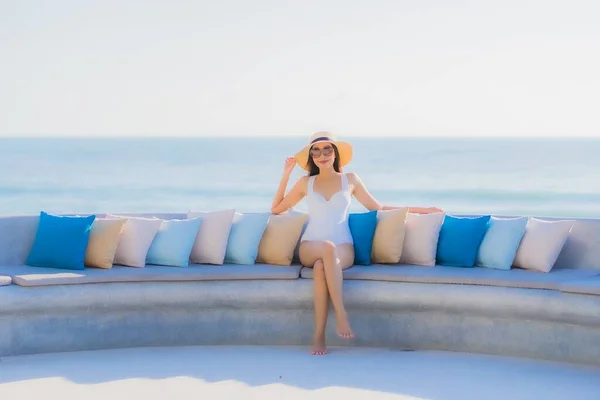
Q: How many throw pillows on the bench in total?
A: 13